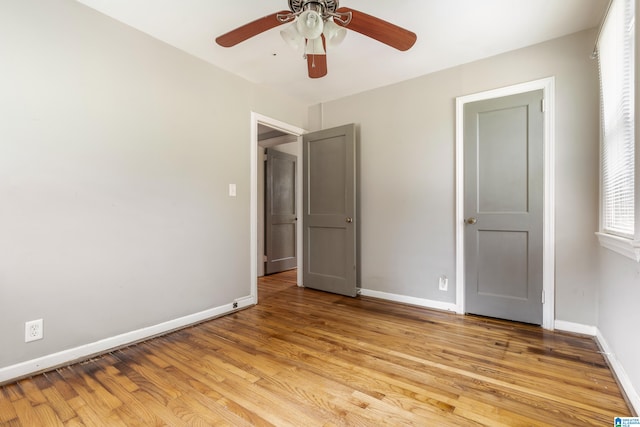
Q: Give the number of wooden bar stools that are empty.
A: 0